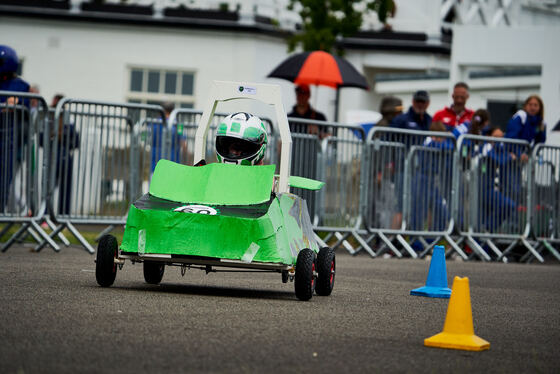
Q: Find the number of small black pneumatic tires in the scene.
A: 4